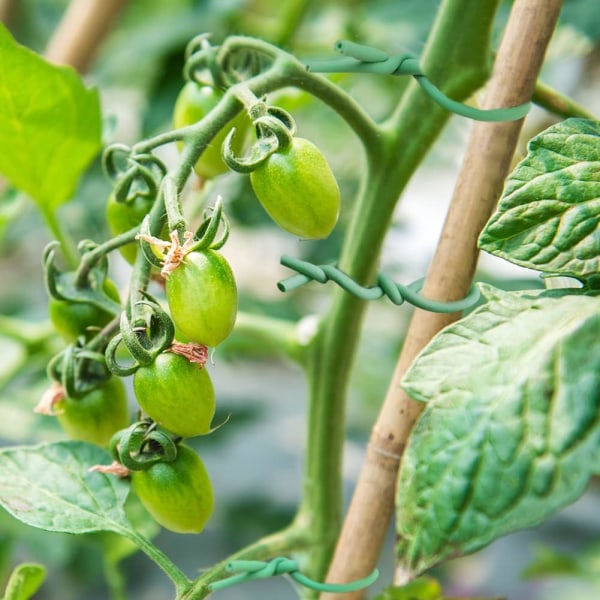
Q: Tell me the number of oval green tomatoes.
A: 8